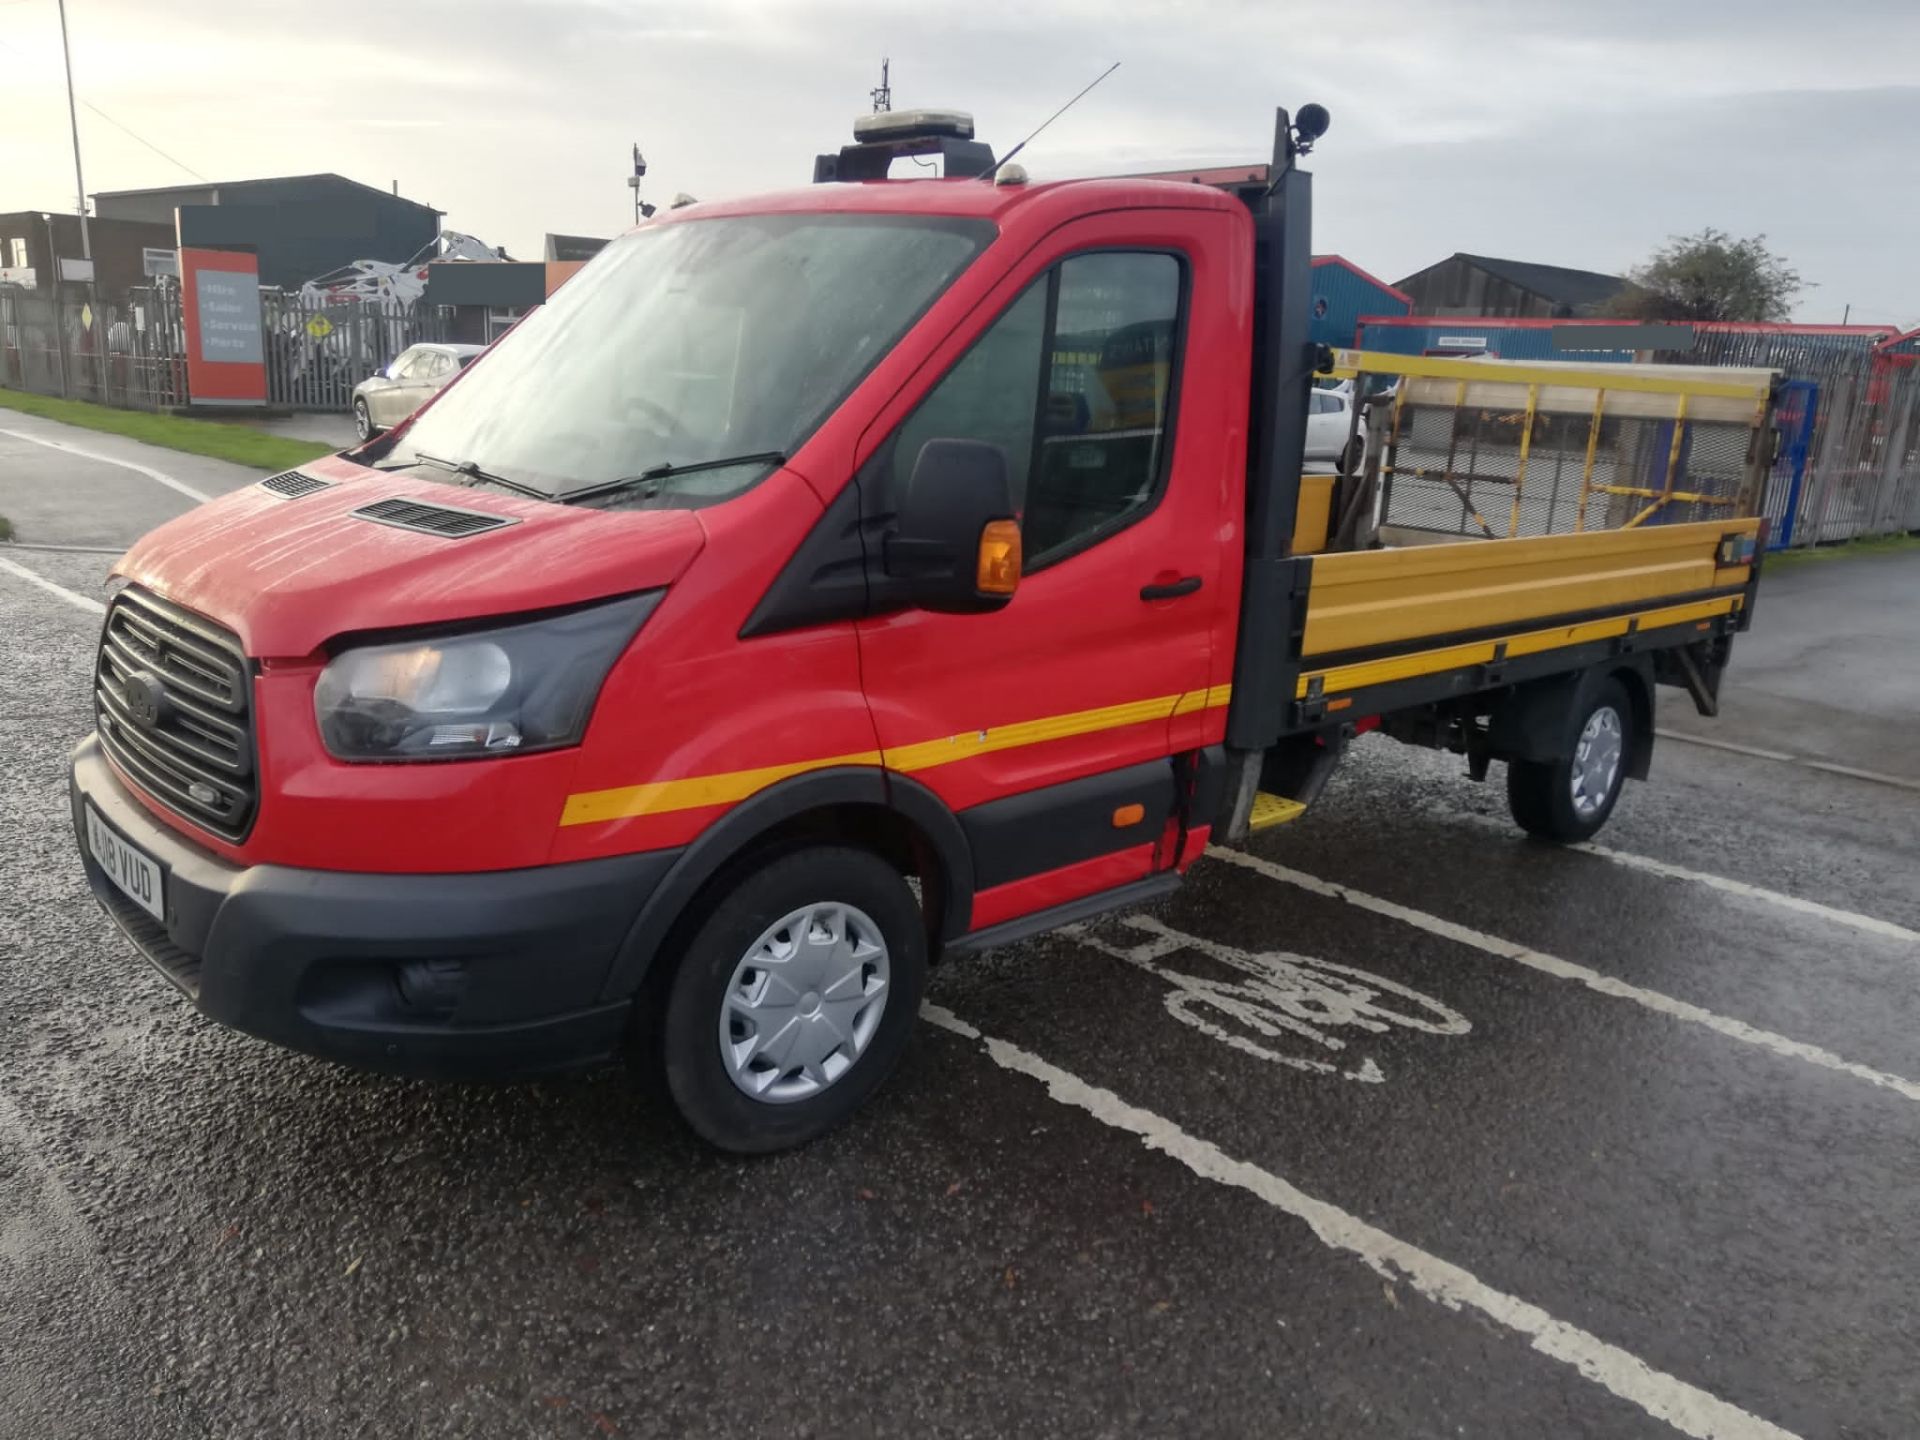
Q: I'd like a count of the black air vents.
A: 2